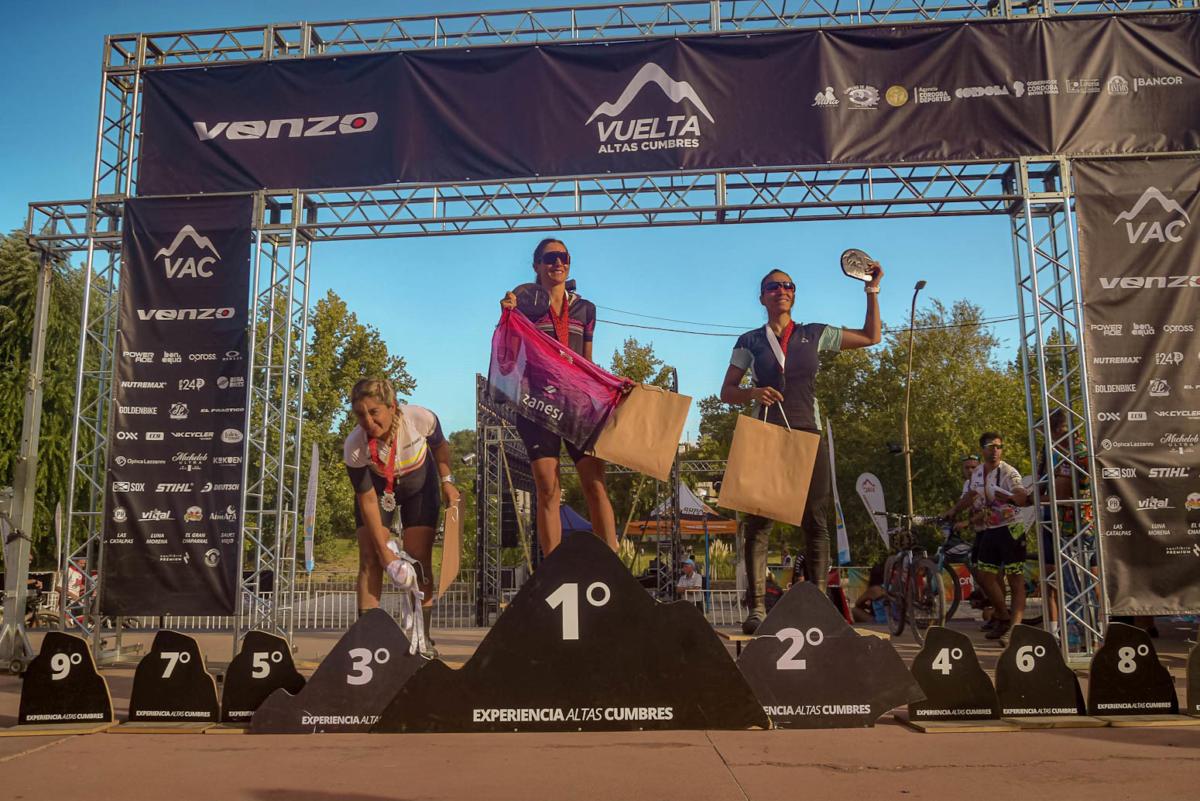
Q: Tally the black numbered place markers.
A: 9